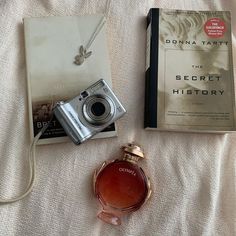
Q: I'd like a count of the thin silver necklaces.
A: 1